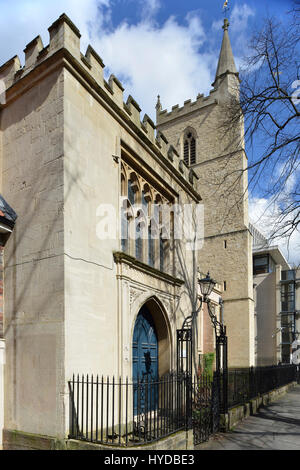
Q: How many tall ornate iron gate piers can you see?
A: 2